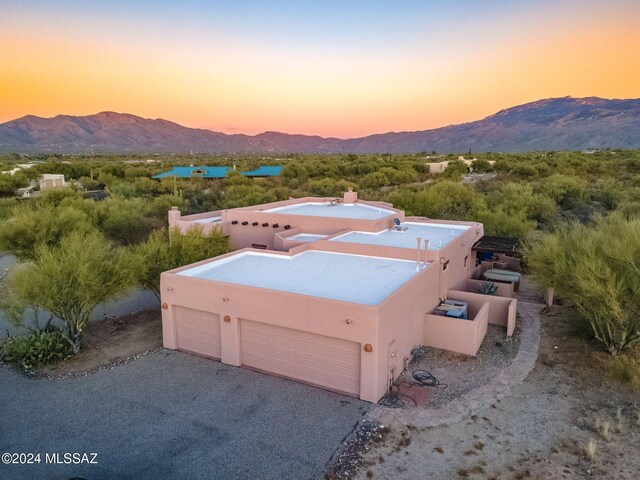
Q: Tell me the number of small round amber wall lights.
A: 3